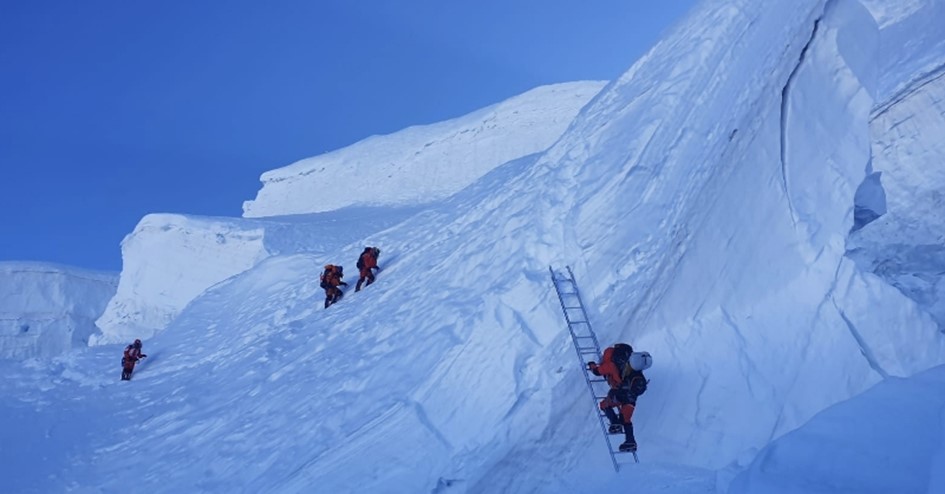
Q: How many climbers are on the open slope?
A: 3